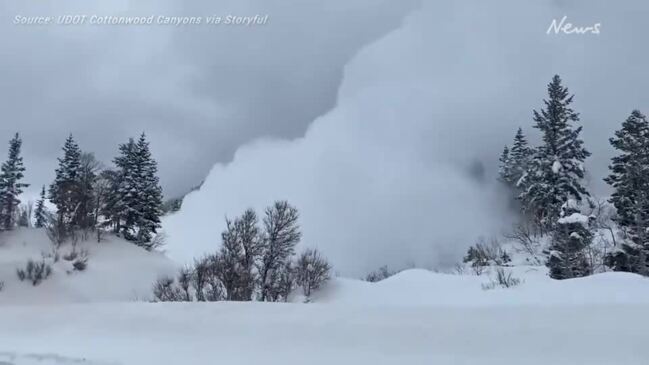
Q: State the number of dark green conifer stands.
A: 2